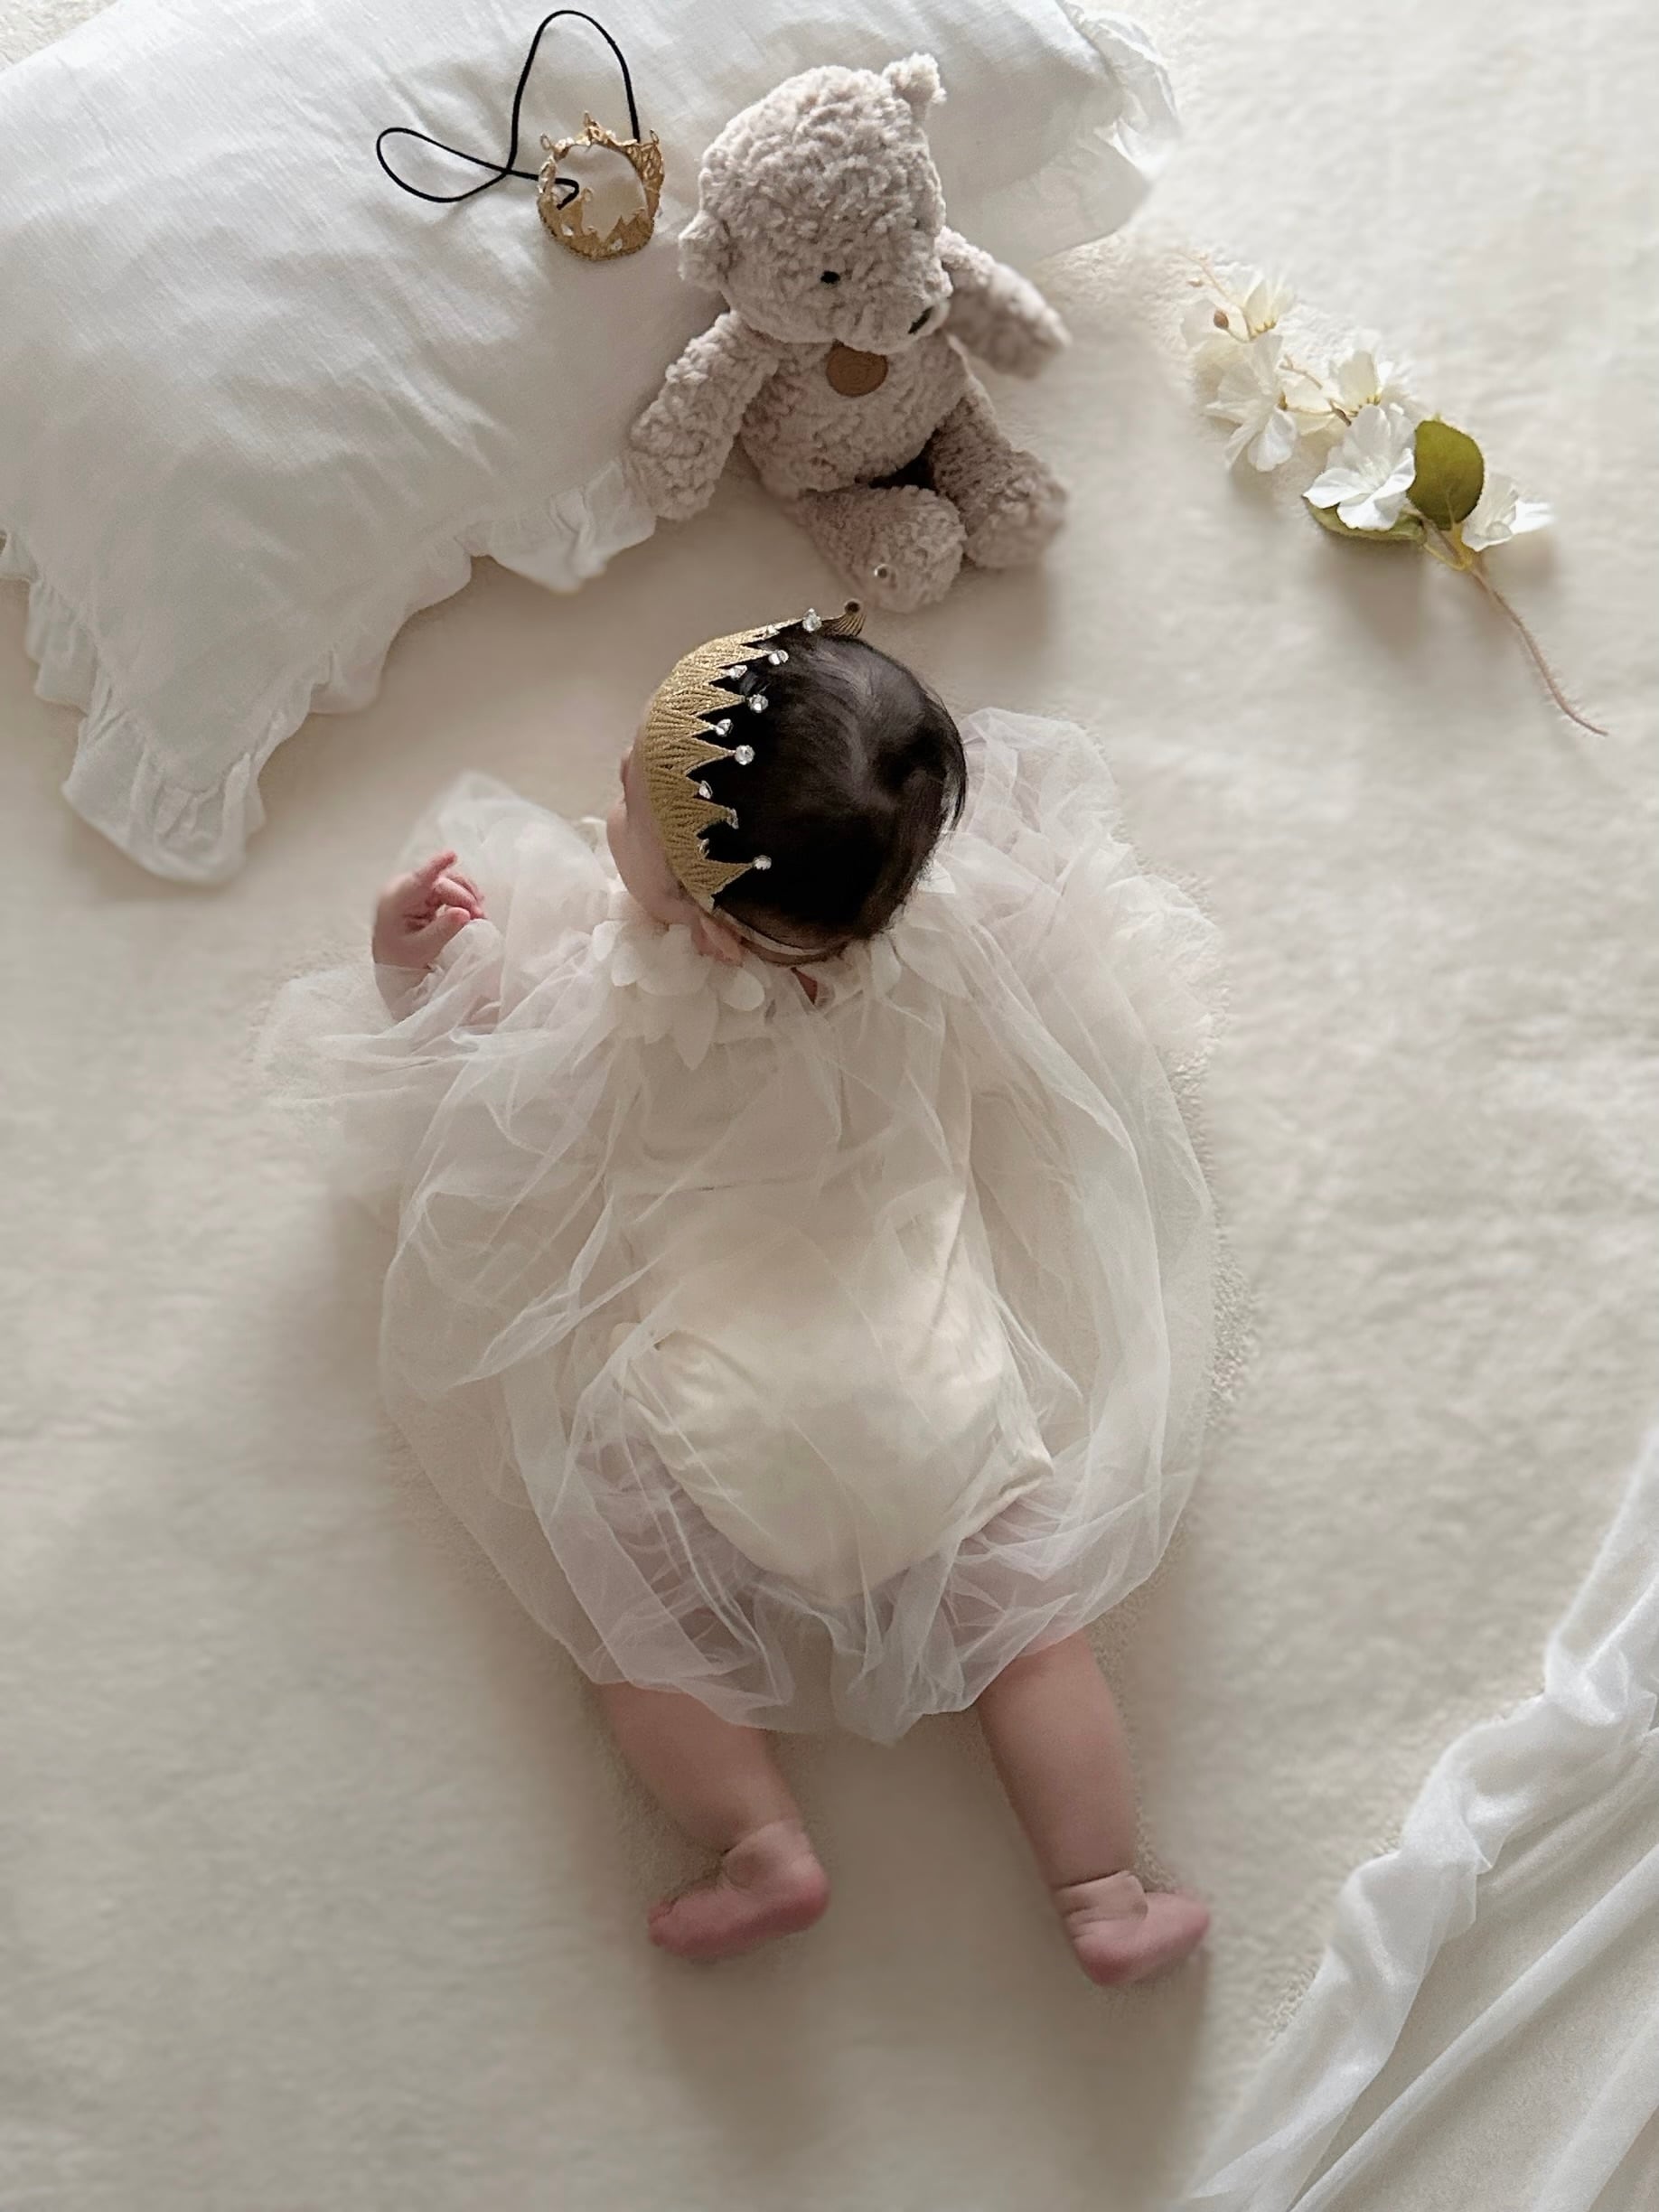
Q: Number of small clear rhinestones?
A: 11